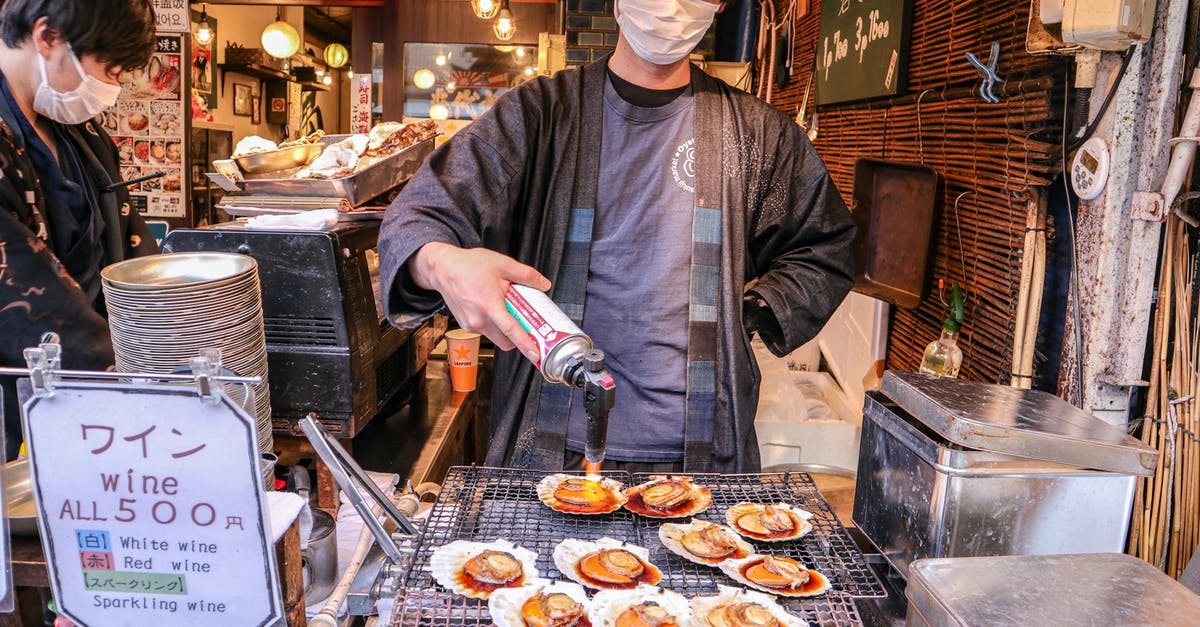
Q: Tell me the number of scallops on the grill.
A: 10